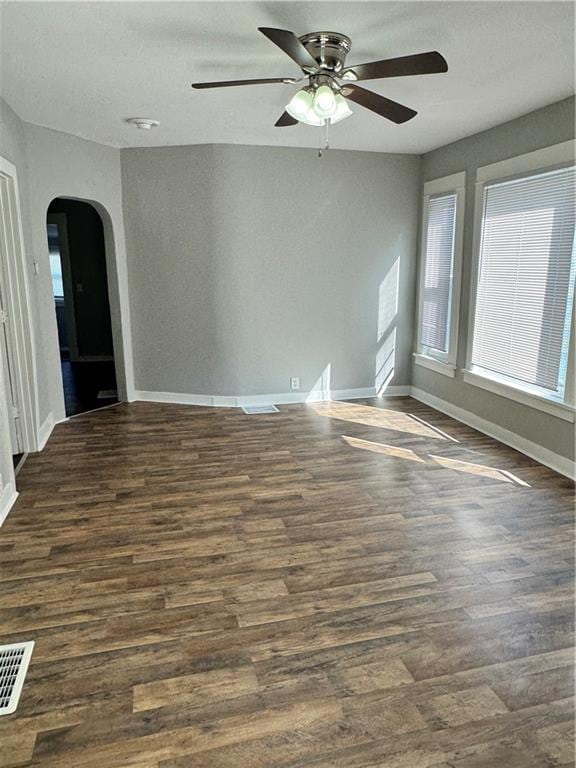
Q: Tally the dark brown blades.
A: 5